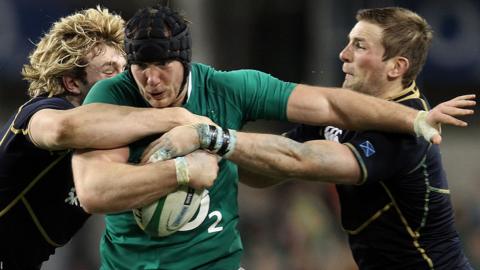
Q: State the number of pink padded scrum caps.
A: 0